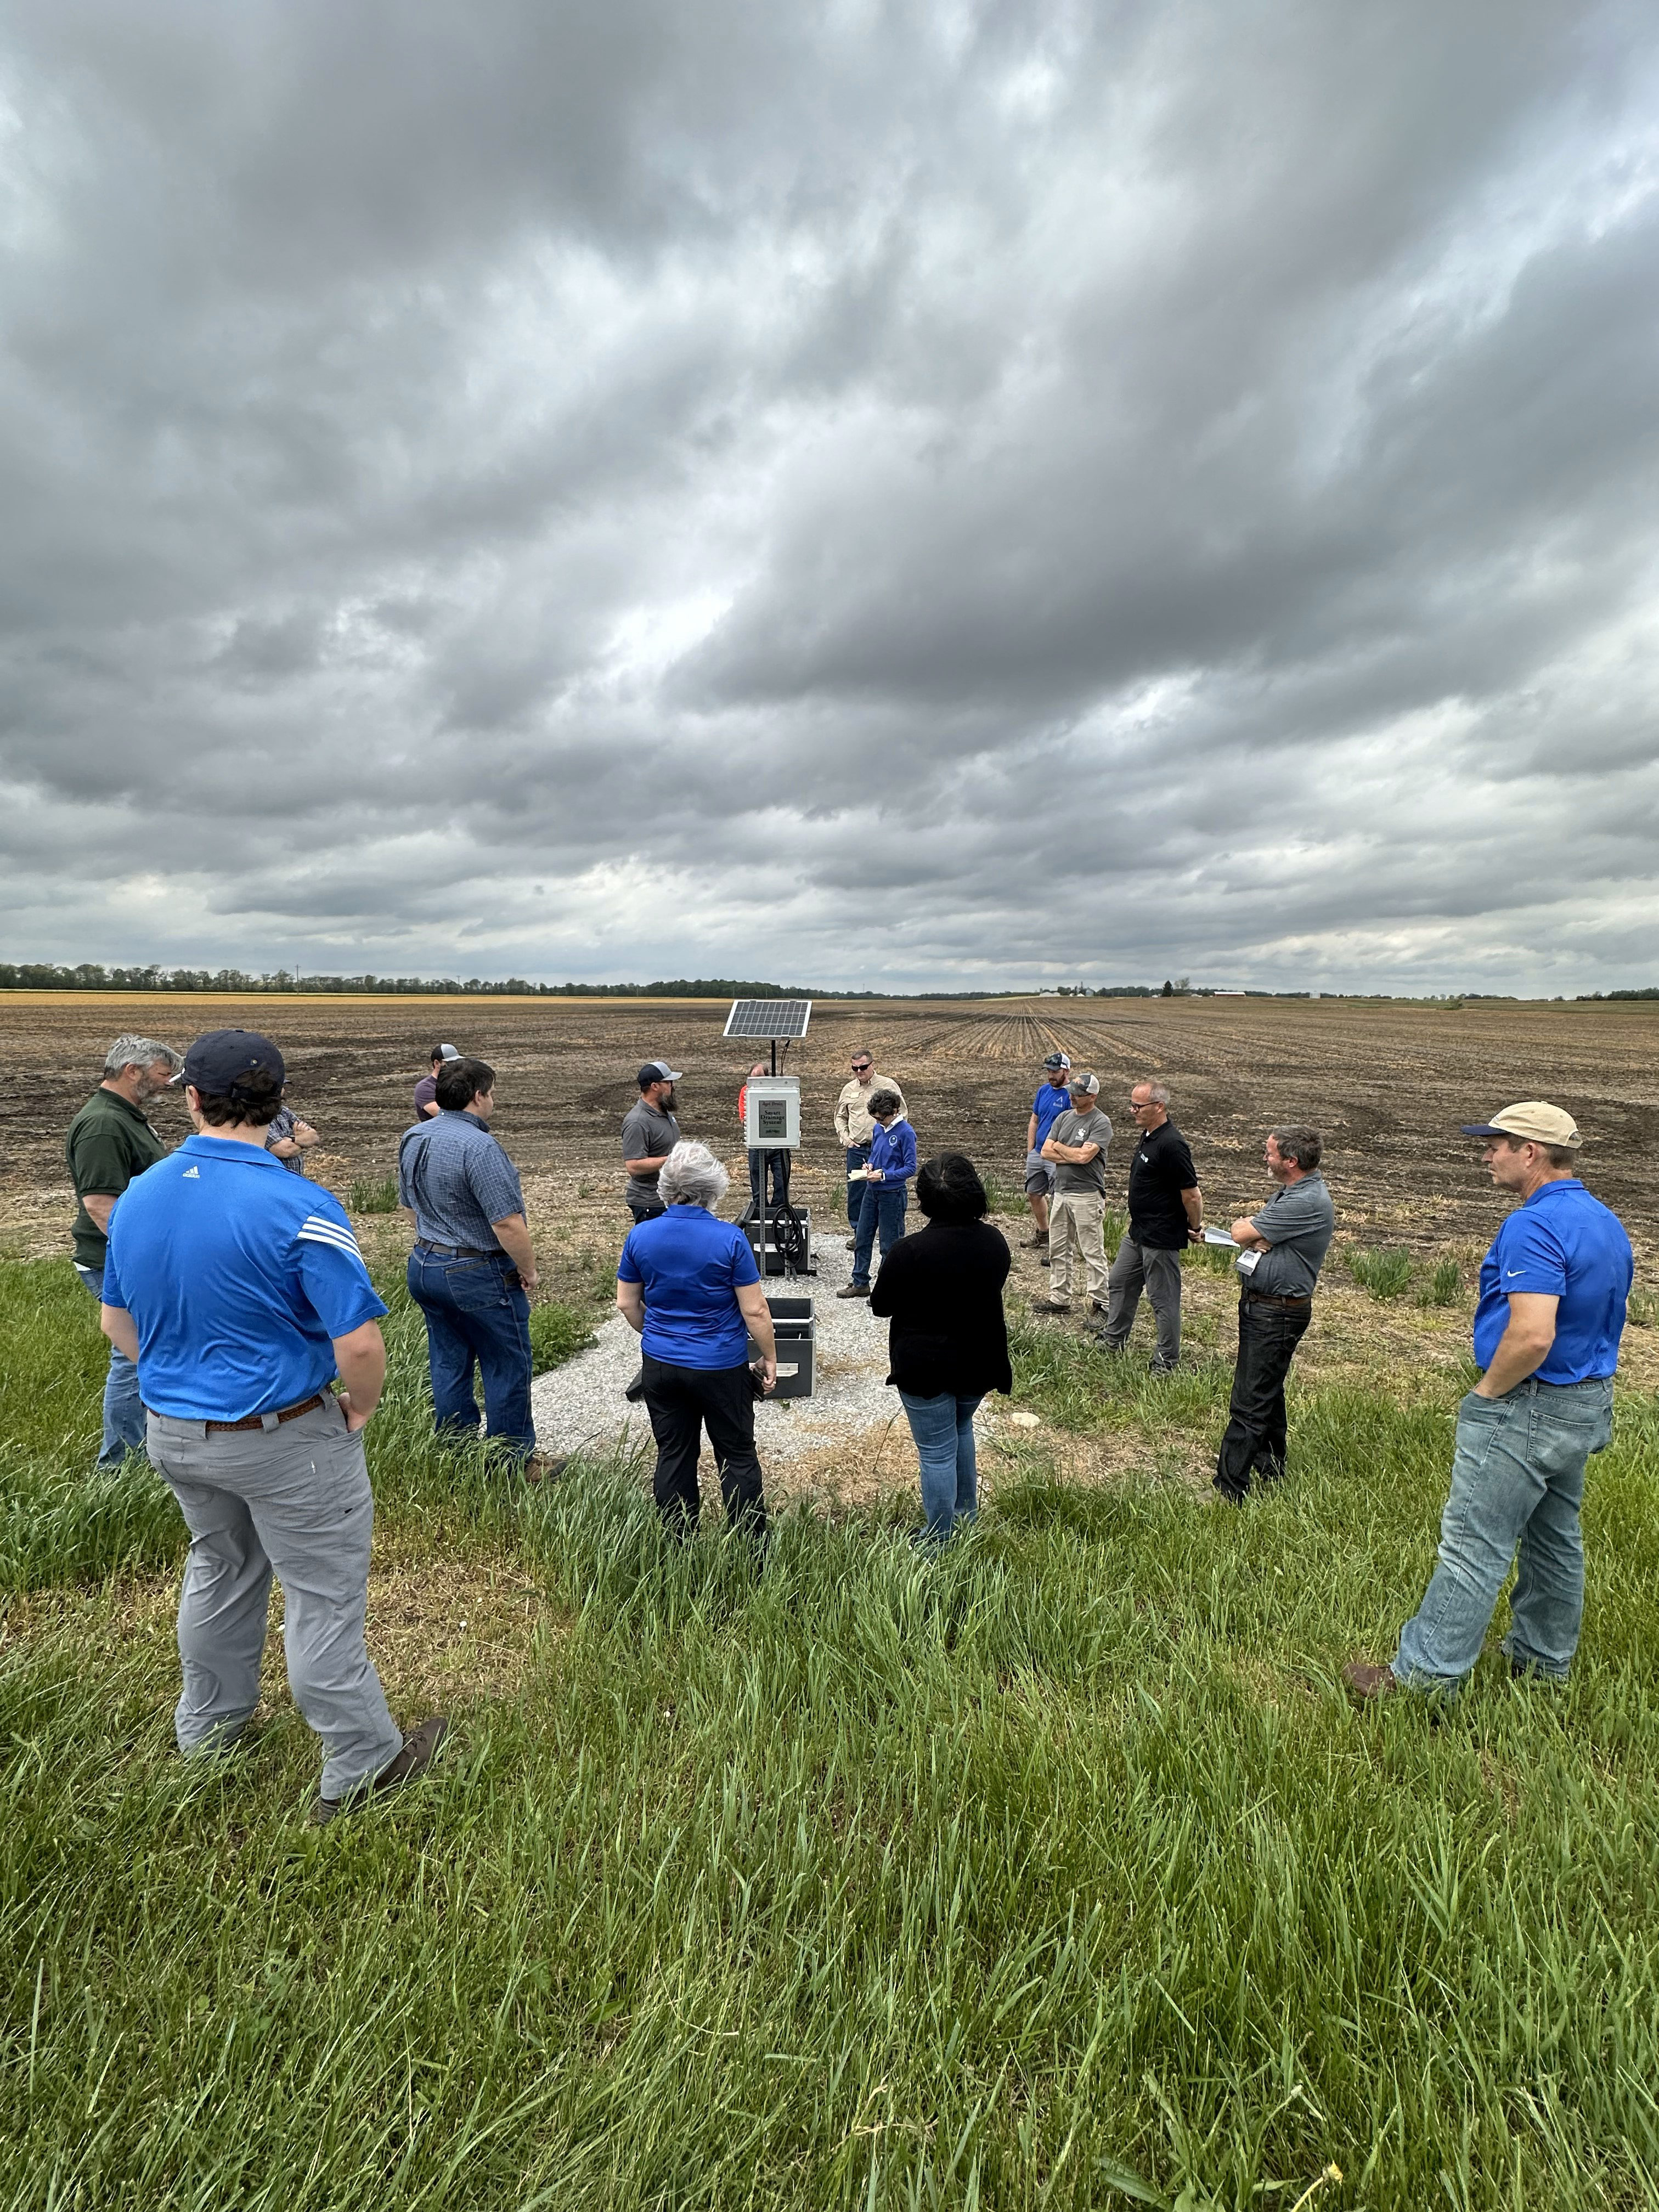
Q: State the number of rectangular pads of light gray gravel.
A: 1